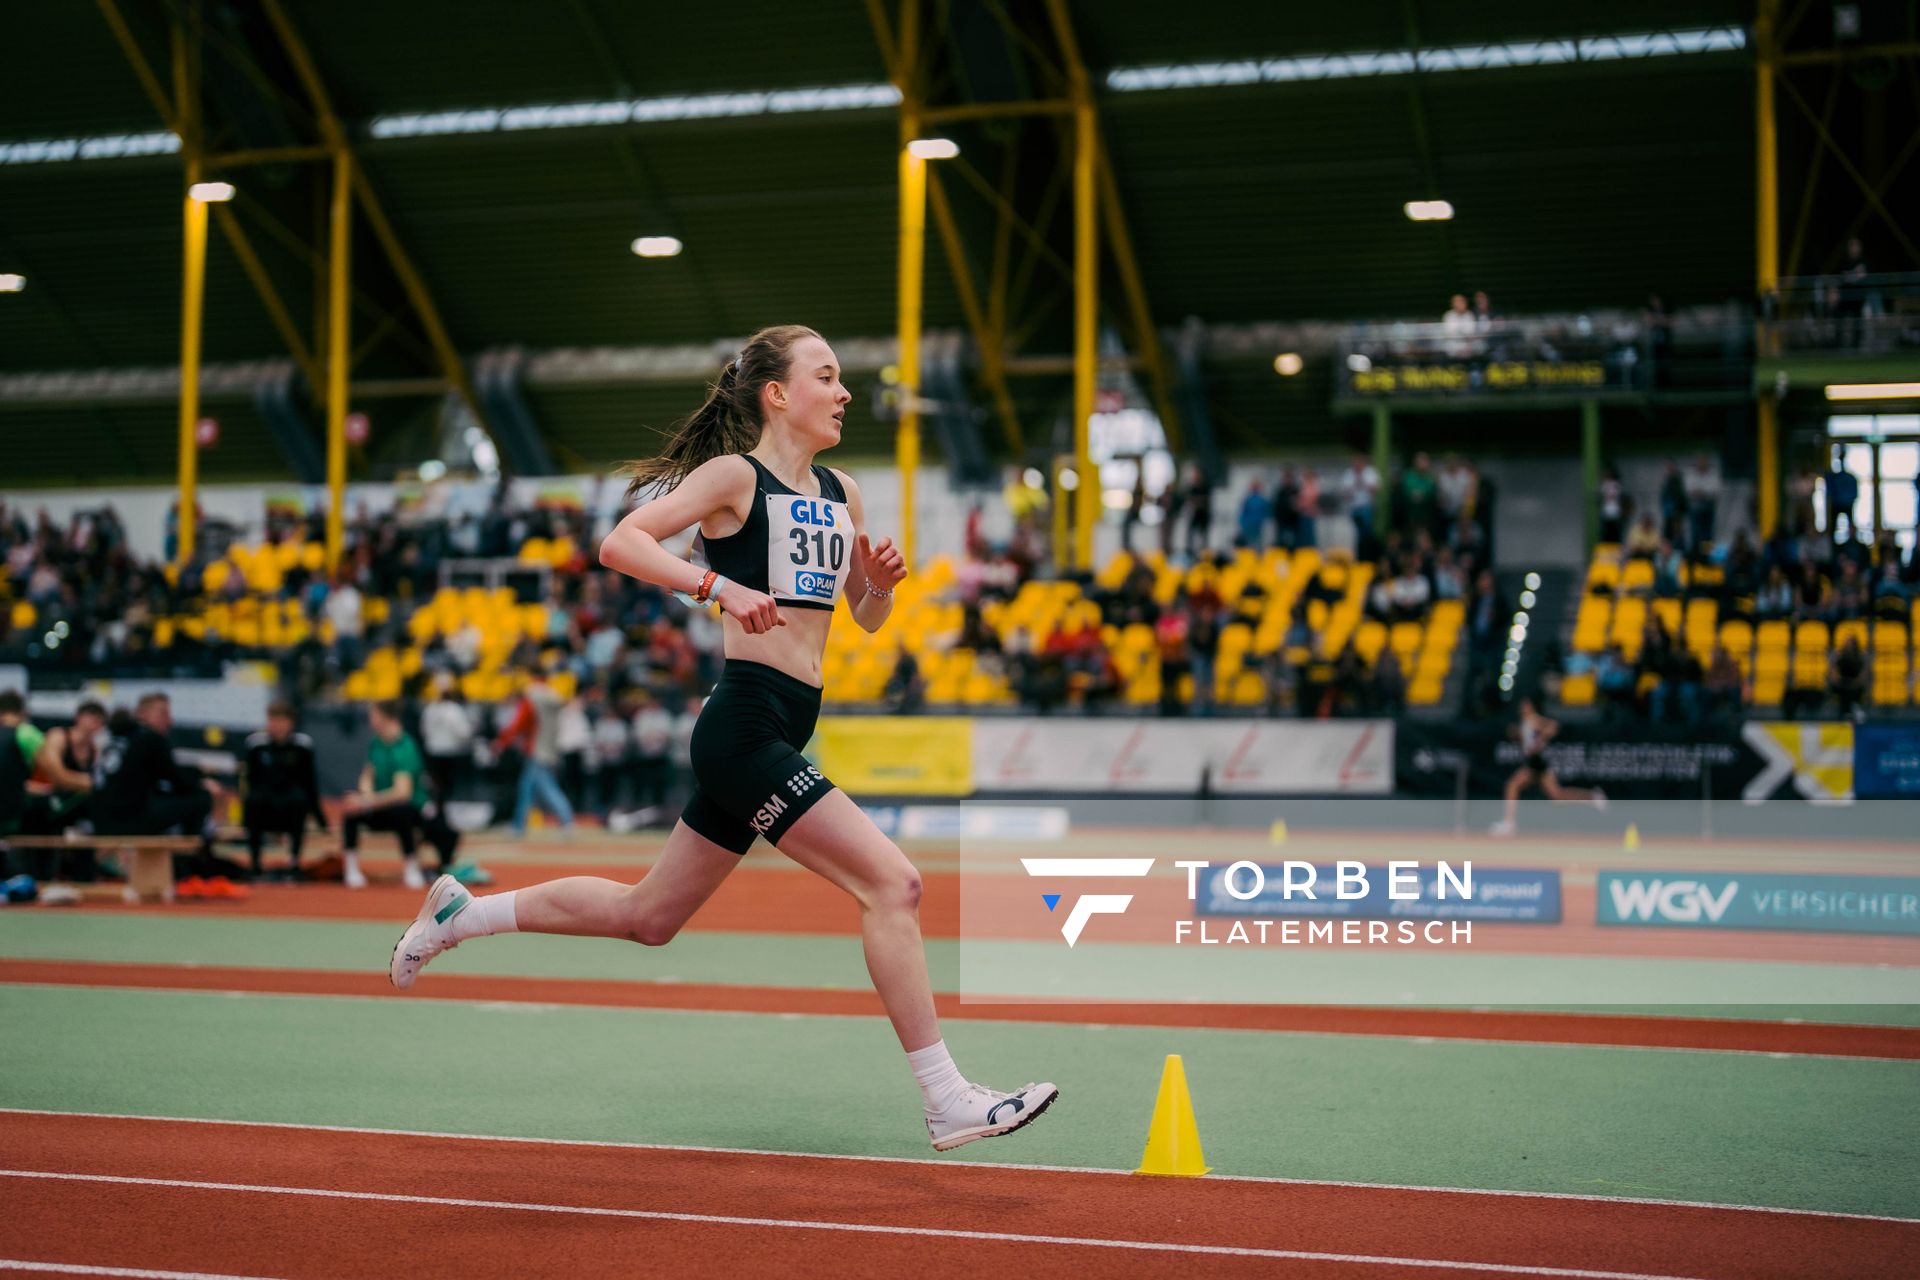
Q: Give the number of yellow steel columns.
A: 5